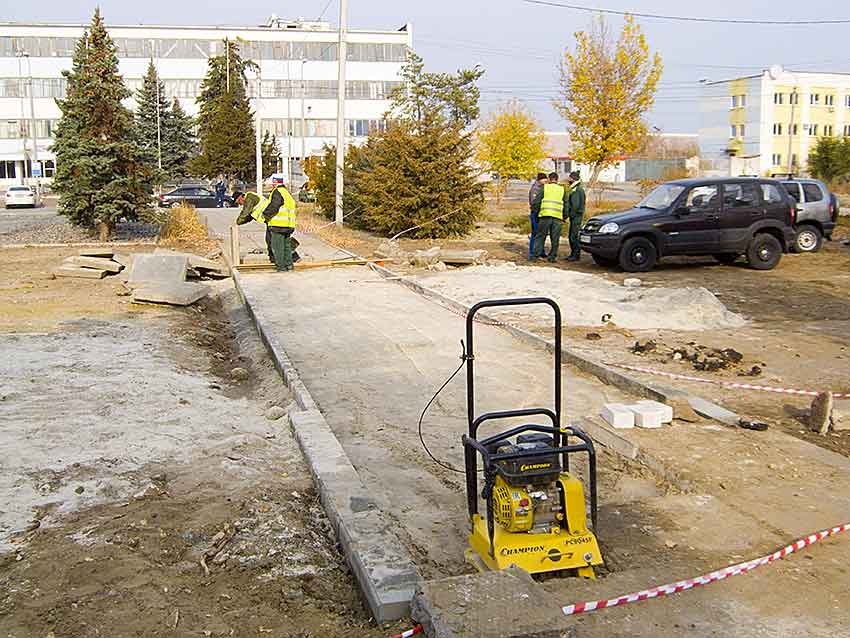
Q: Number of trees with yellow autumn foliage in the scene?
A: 2